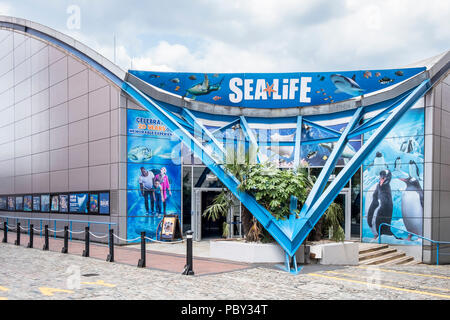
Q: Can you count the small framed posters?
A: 11